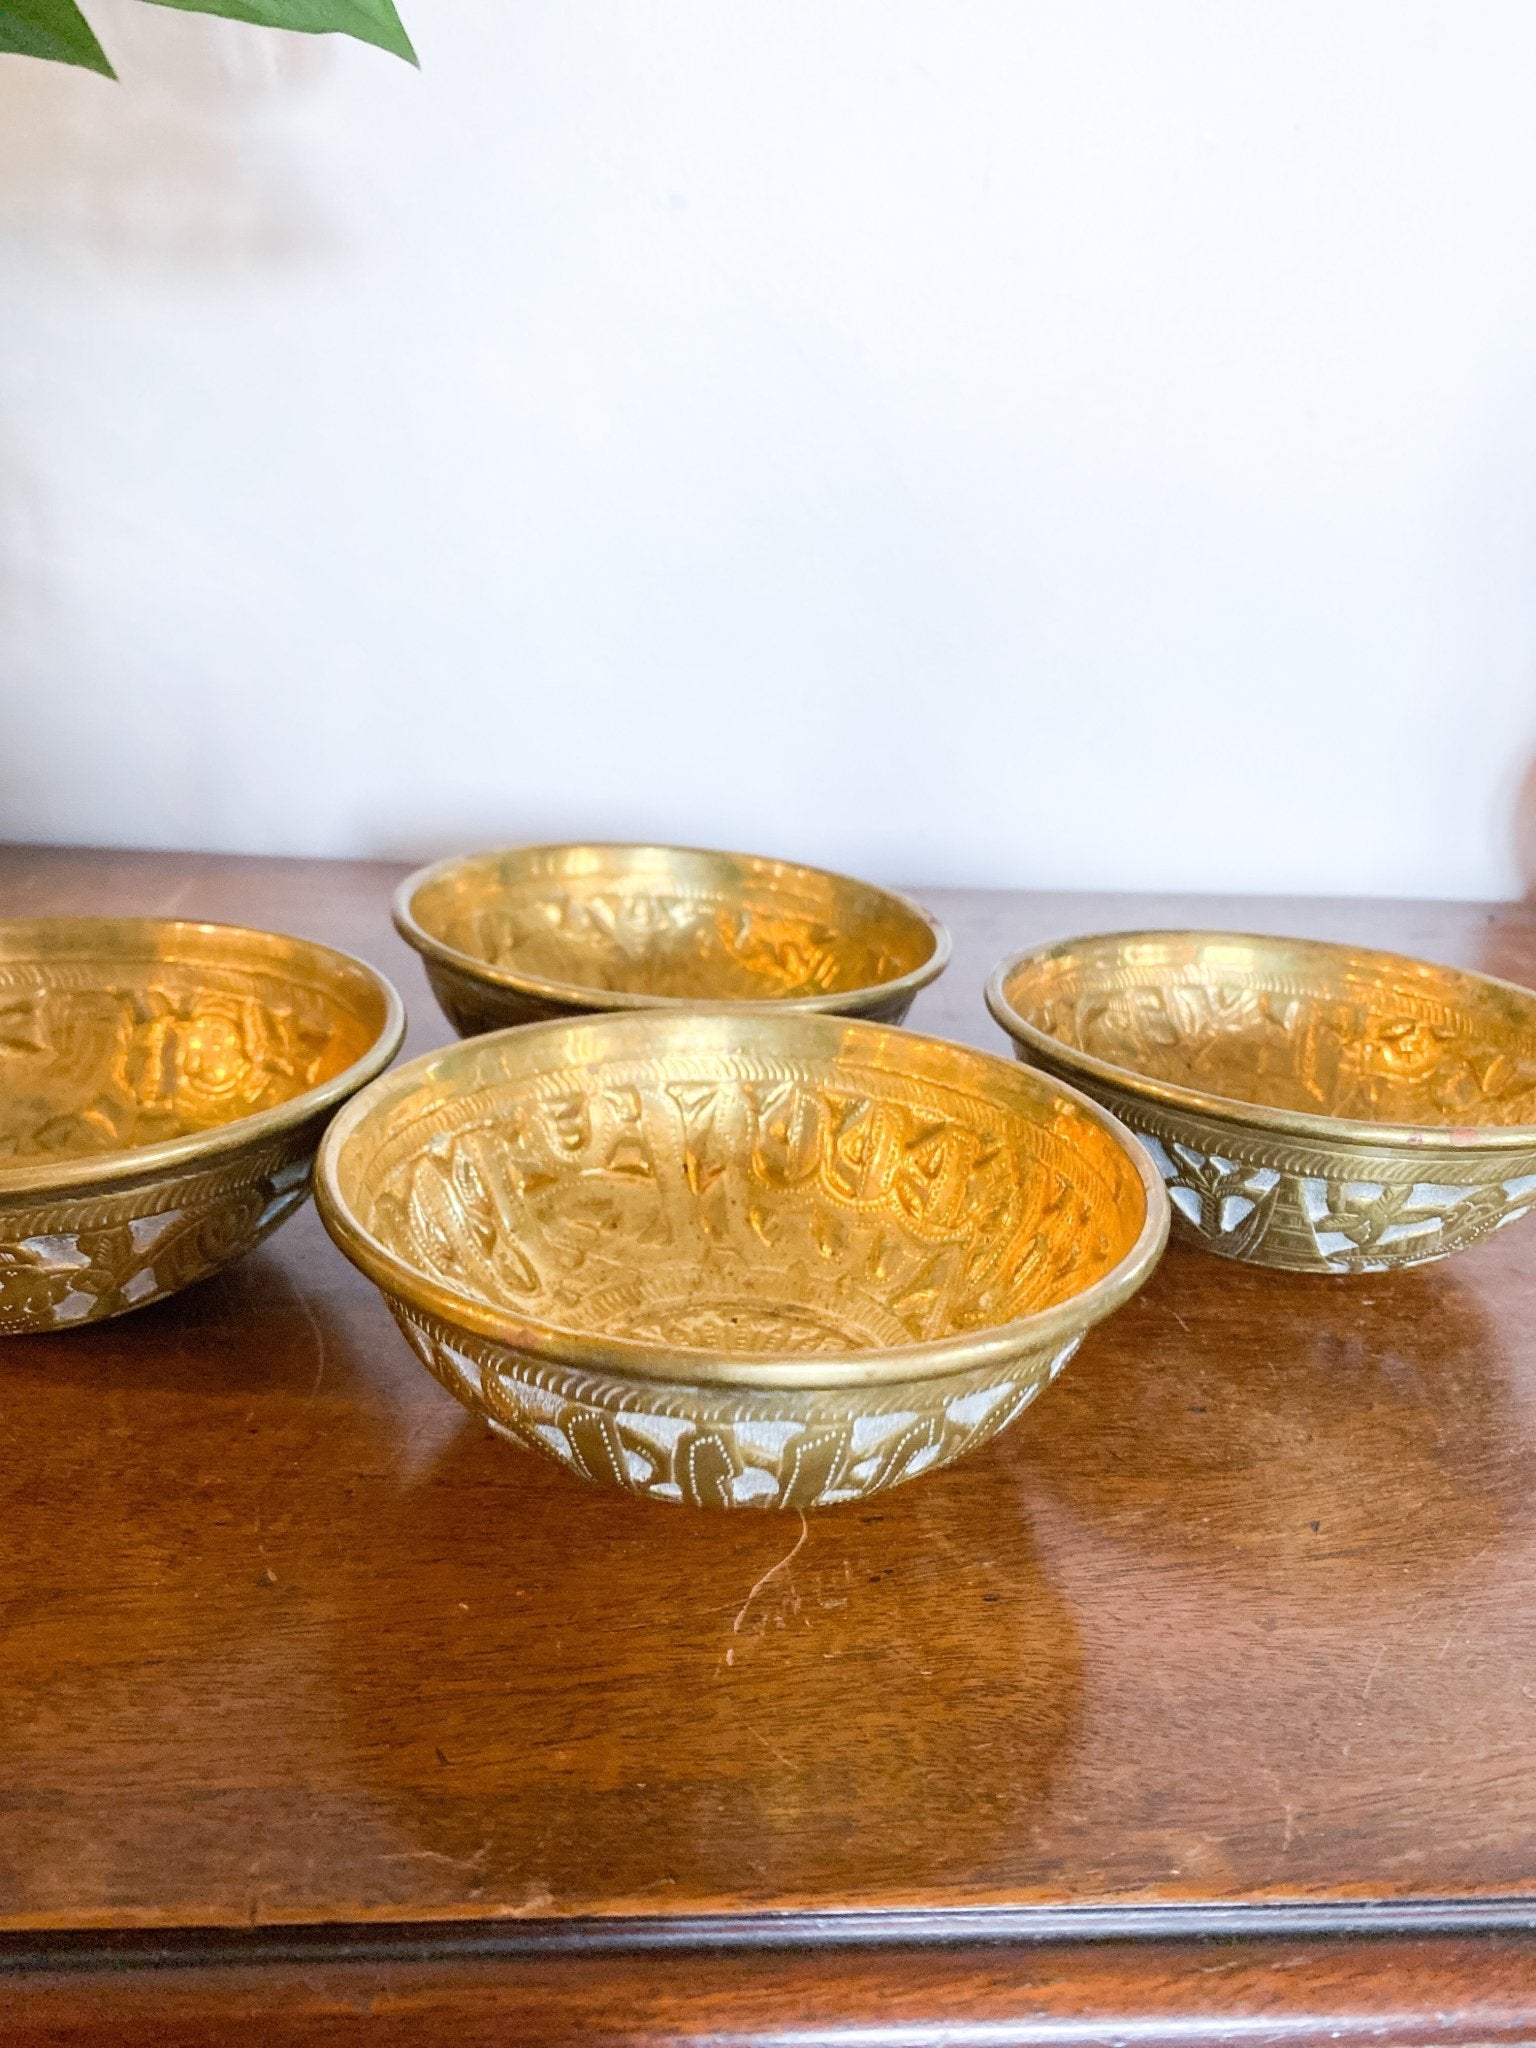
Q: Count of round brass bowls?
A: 4